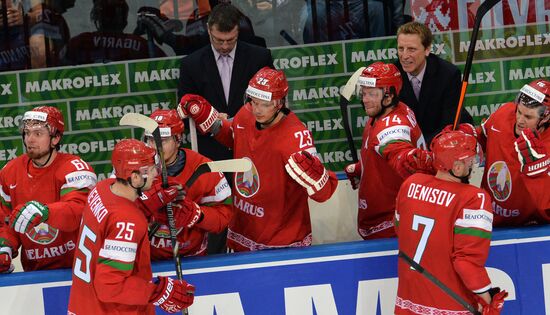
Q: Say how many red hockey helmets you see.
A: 7